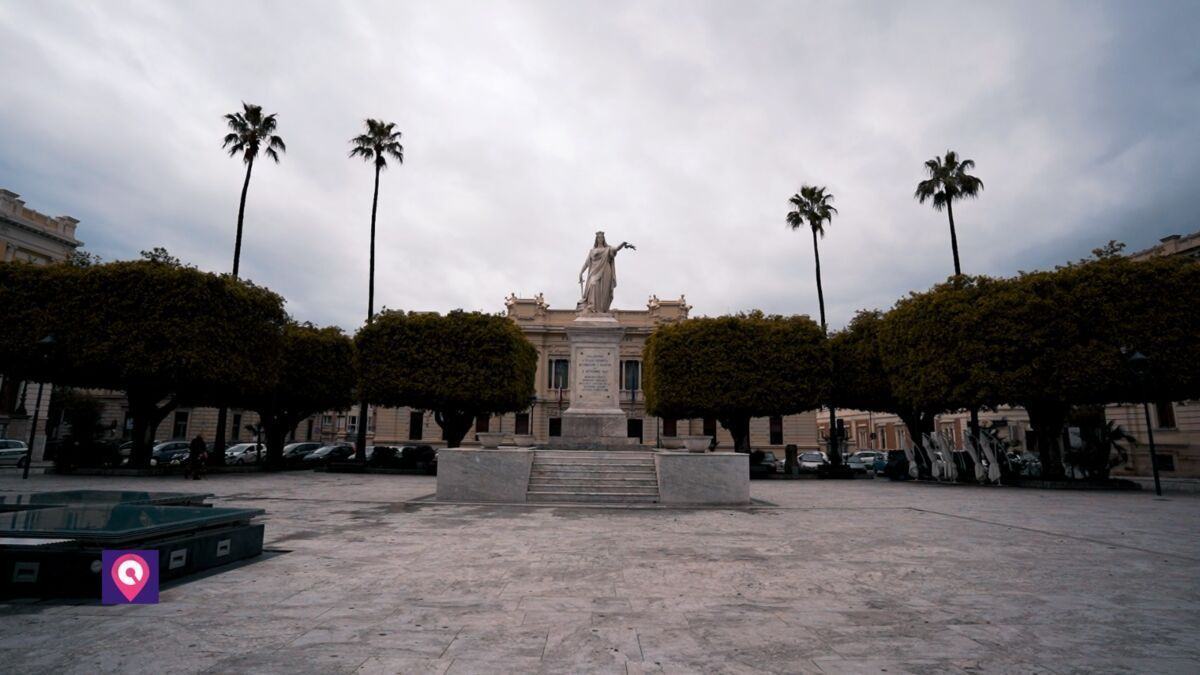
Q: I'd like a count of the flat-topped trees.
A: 6